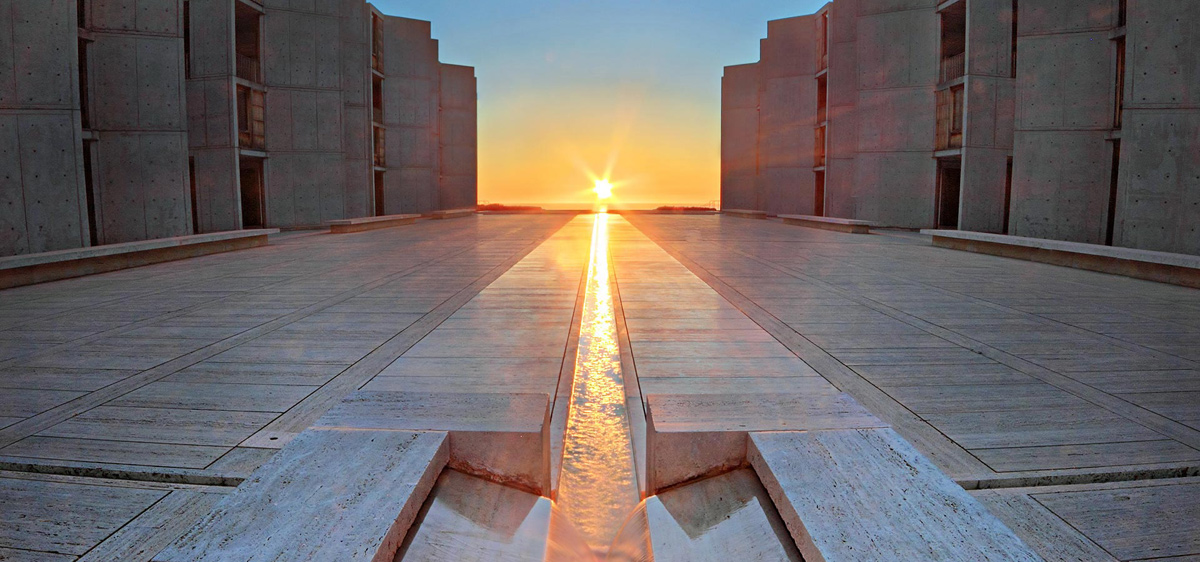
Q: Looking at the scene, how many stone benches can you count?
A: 6